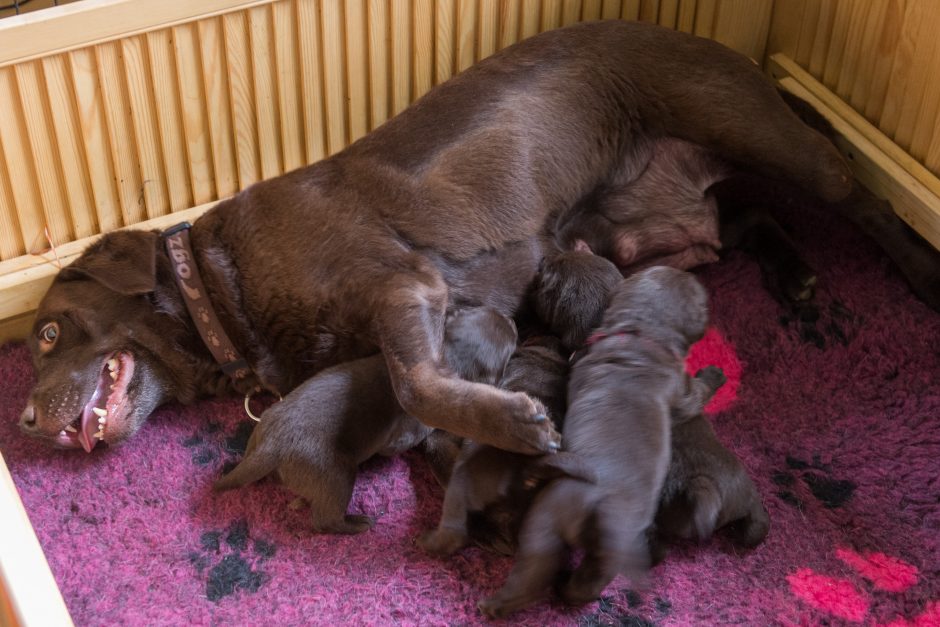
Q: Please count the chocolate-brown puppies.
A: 5